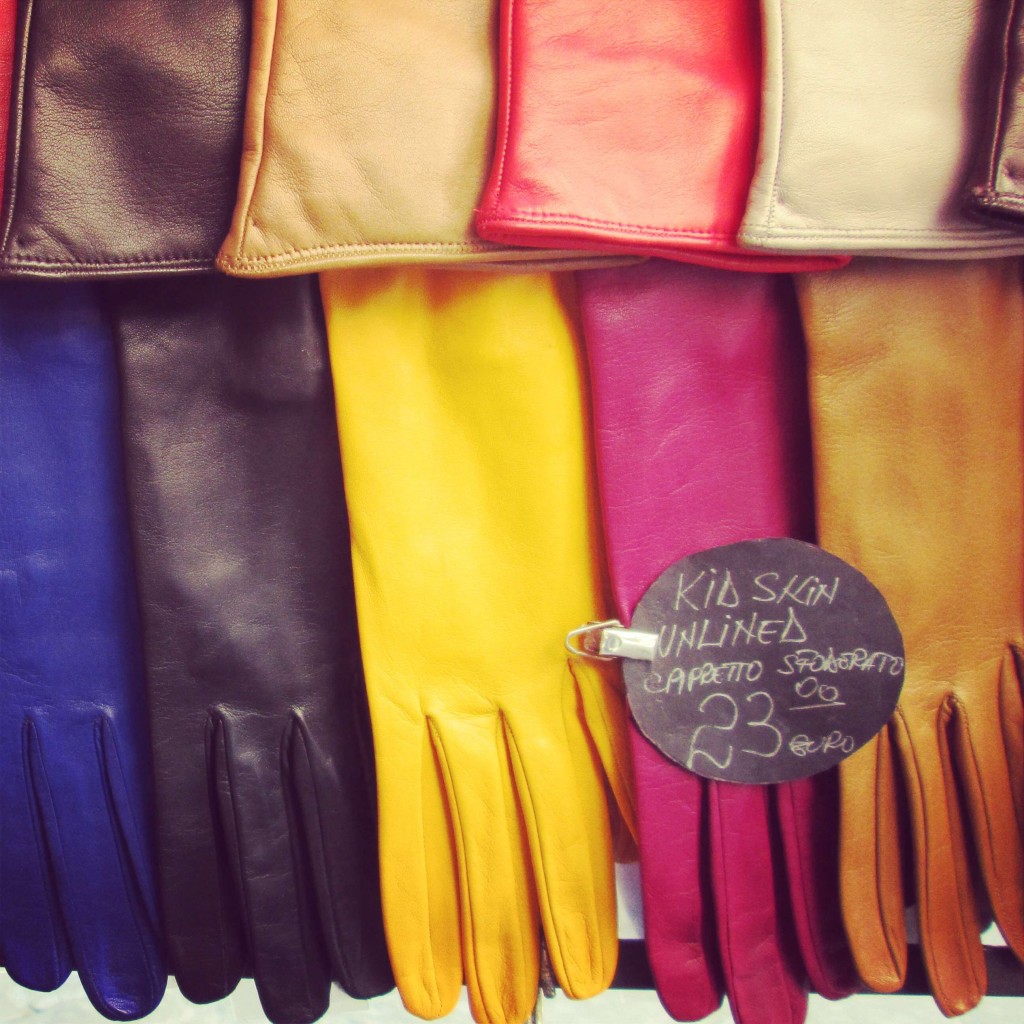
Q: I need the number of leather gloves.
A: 11